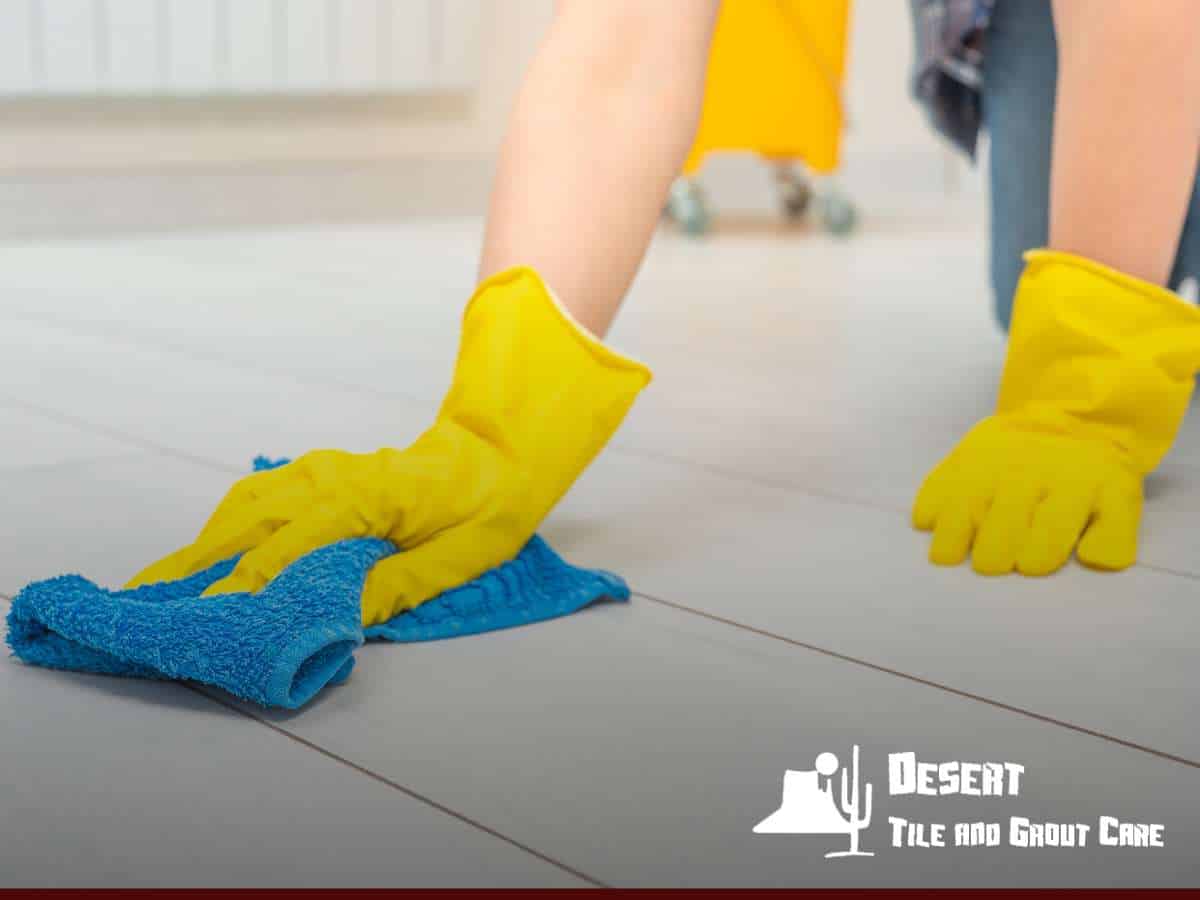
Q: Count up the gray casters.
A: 3